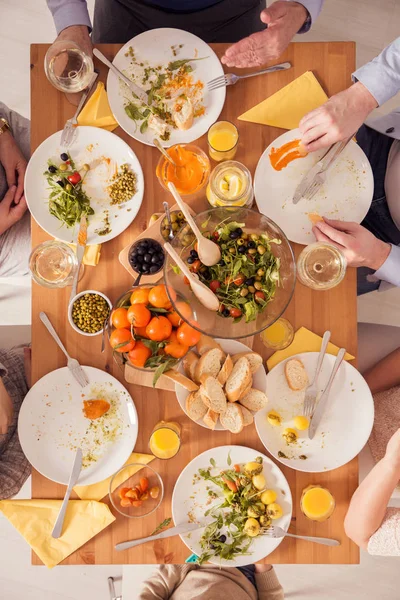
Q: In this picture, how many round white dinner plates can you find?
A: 6